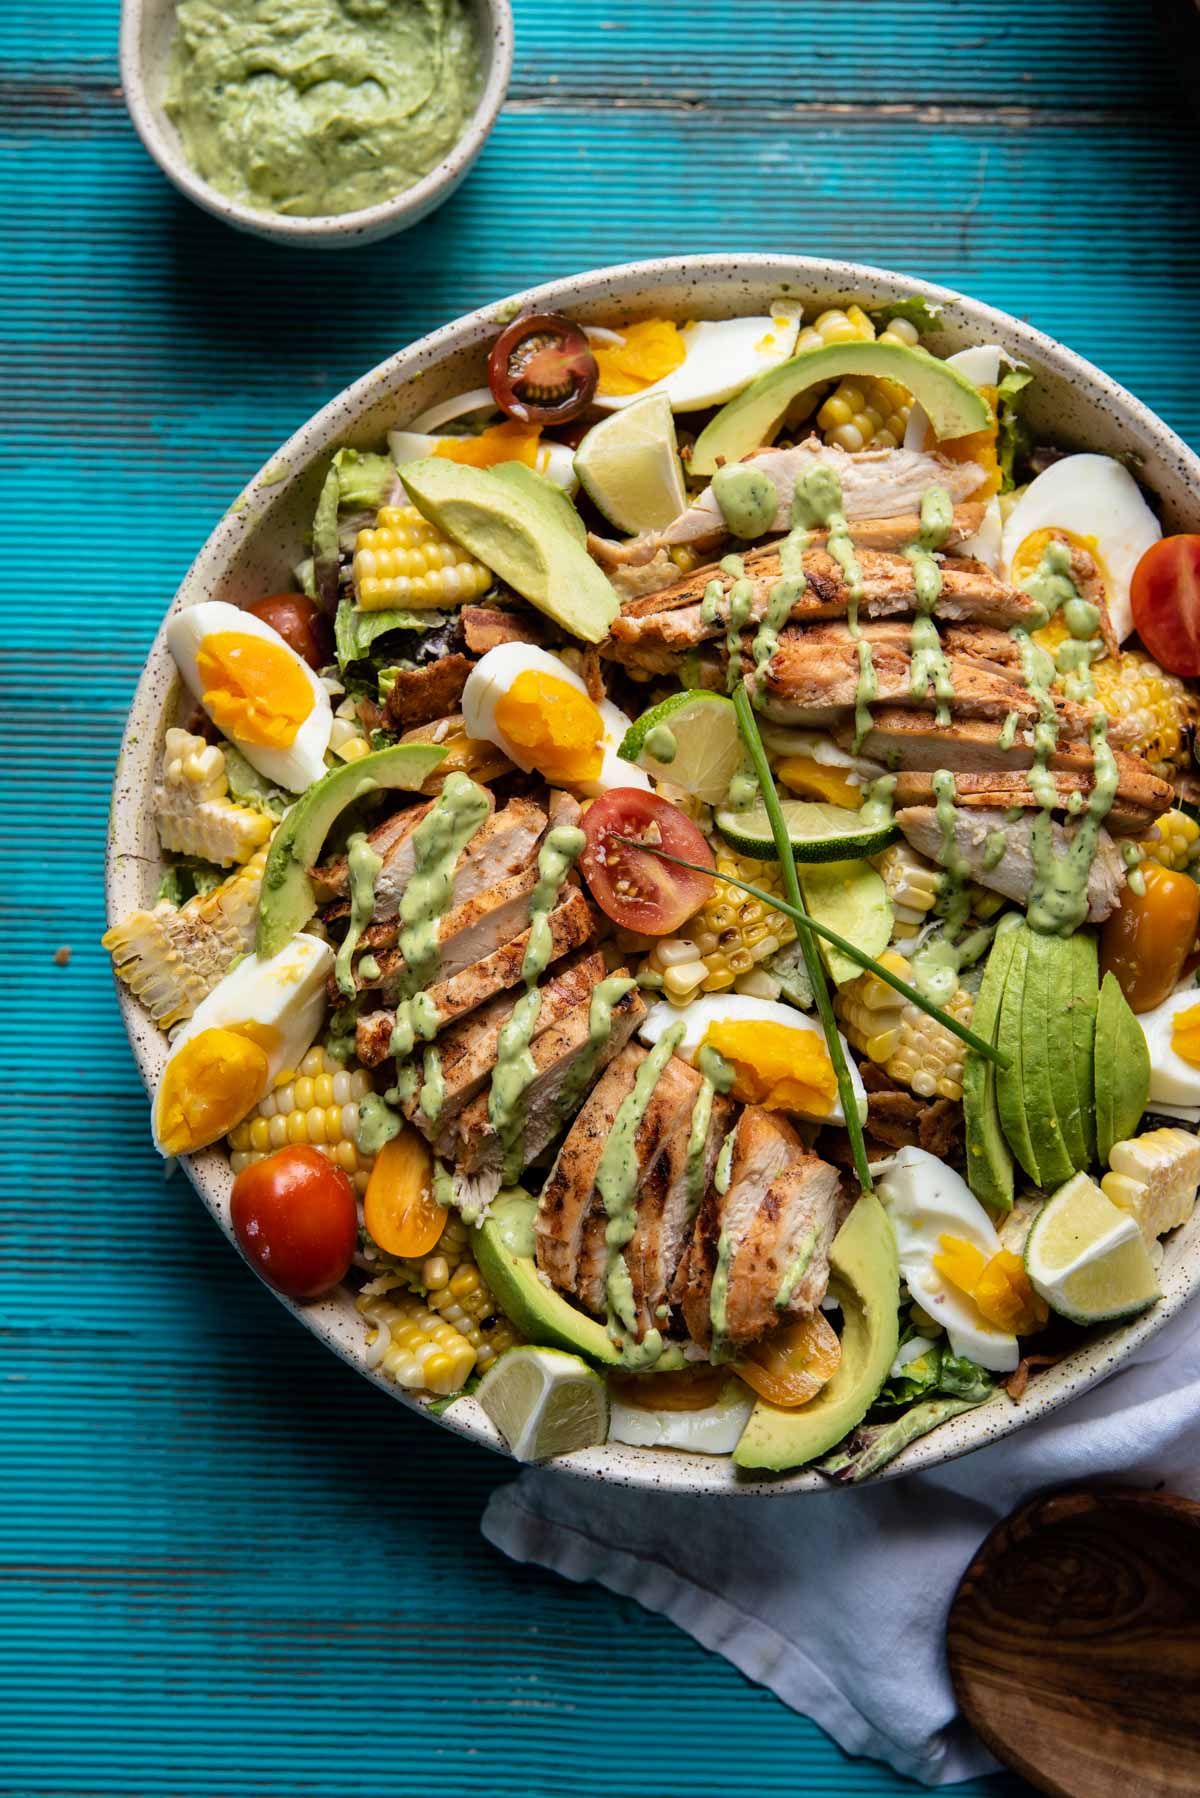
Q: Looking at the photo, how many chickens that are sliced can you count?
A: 3